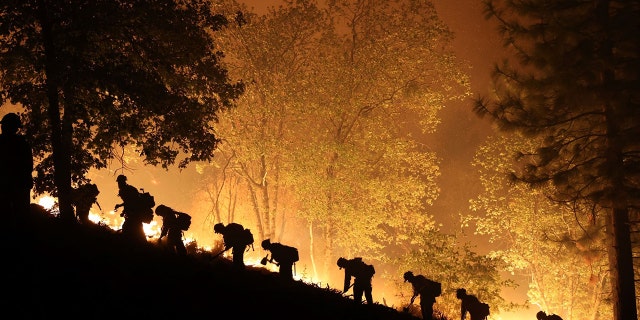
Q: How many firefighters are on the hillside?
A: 10